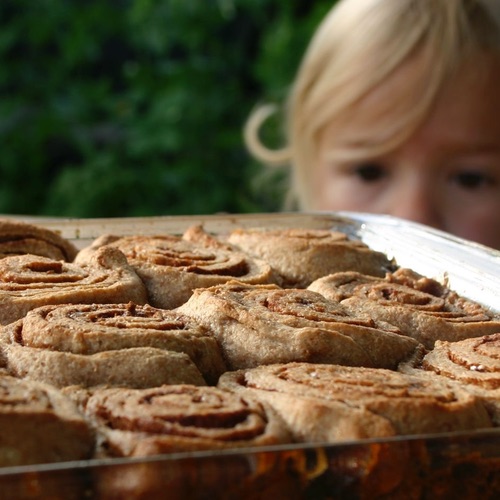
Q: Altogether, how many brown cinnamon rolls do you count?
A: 11